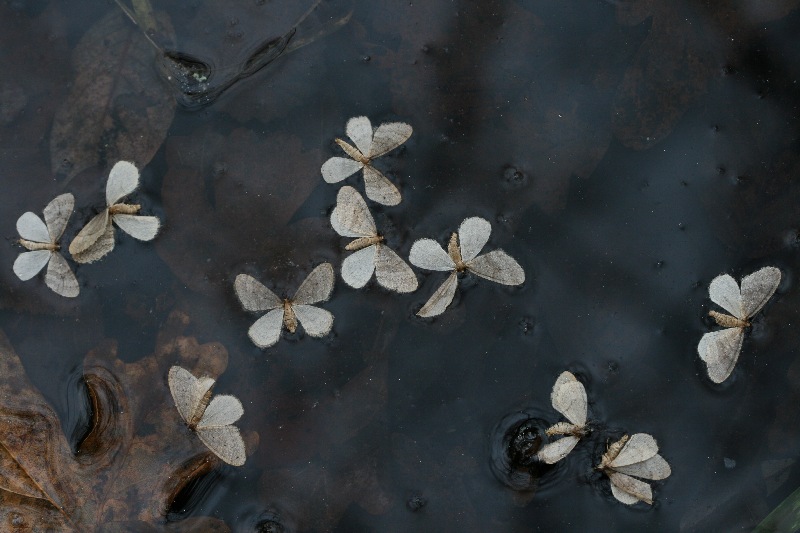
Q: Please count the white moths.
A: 10